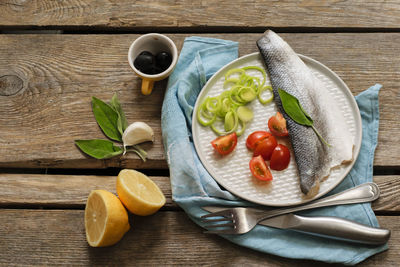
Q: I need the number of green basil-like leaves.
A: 4